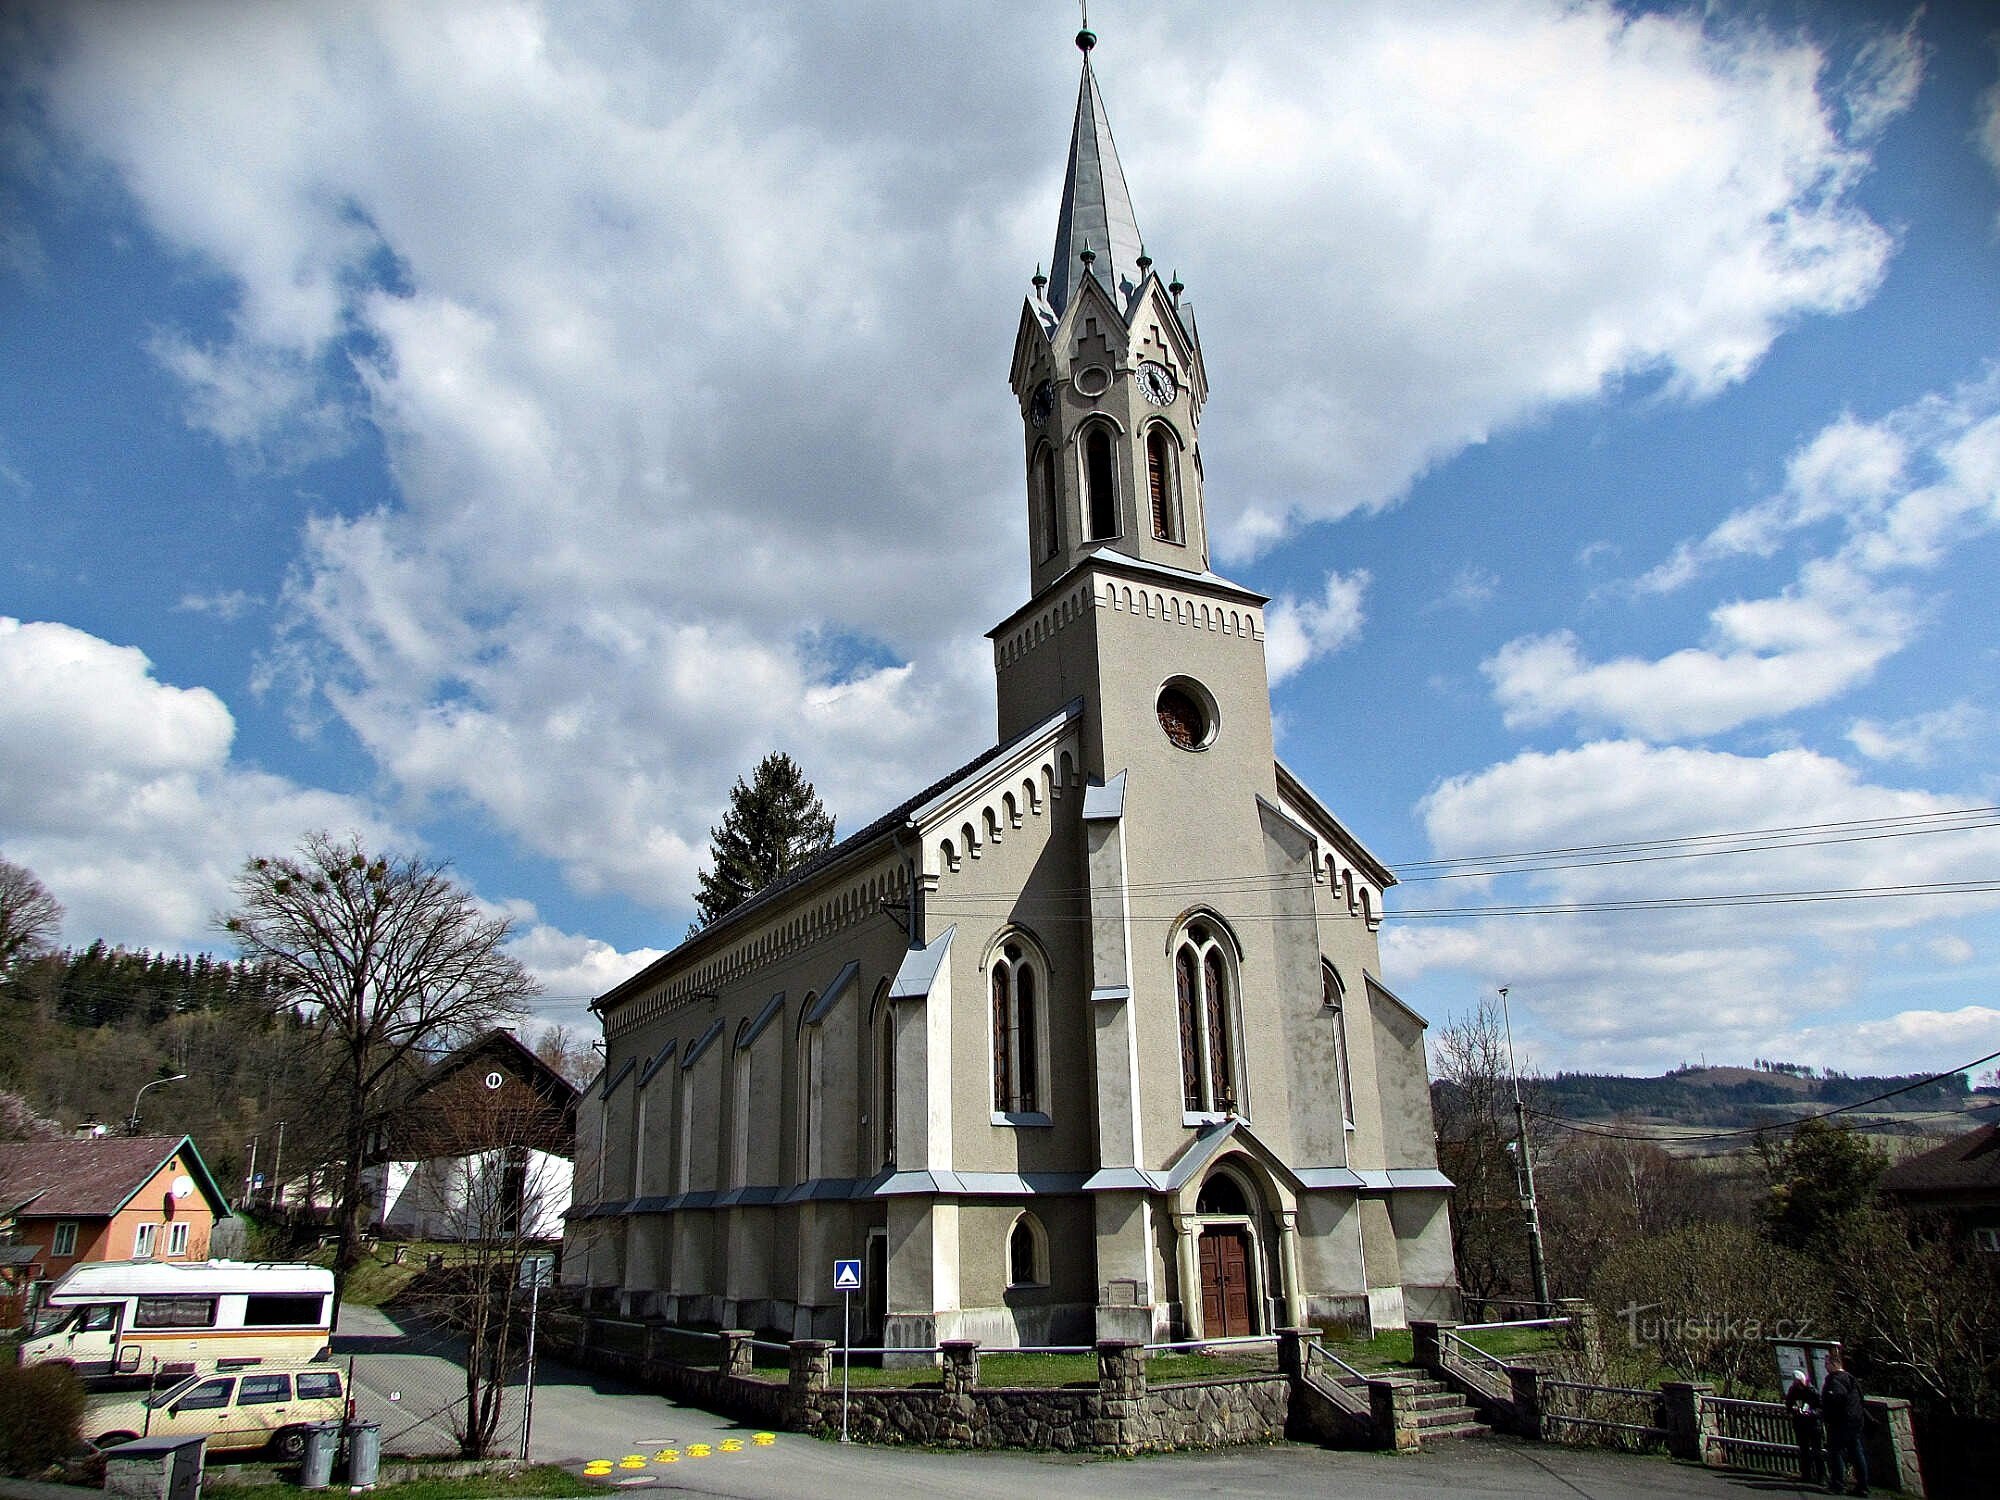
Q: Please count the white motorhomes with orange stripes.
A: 1